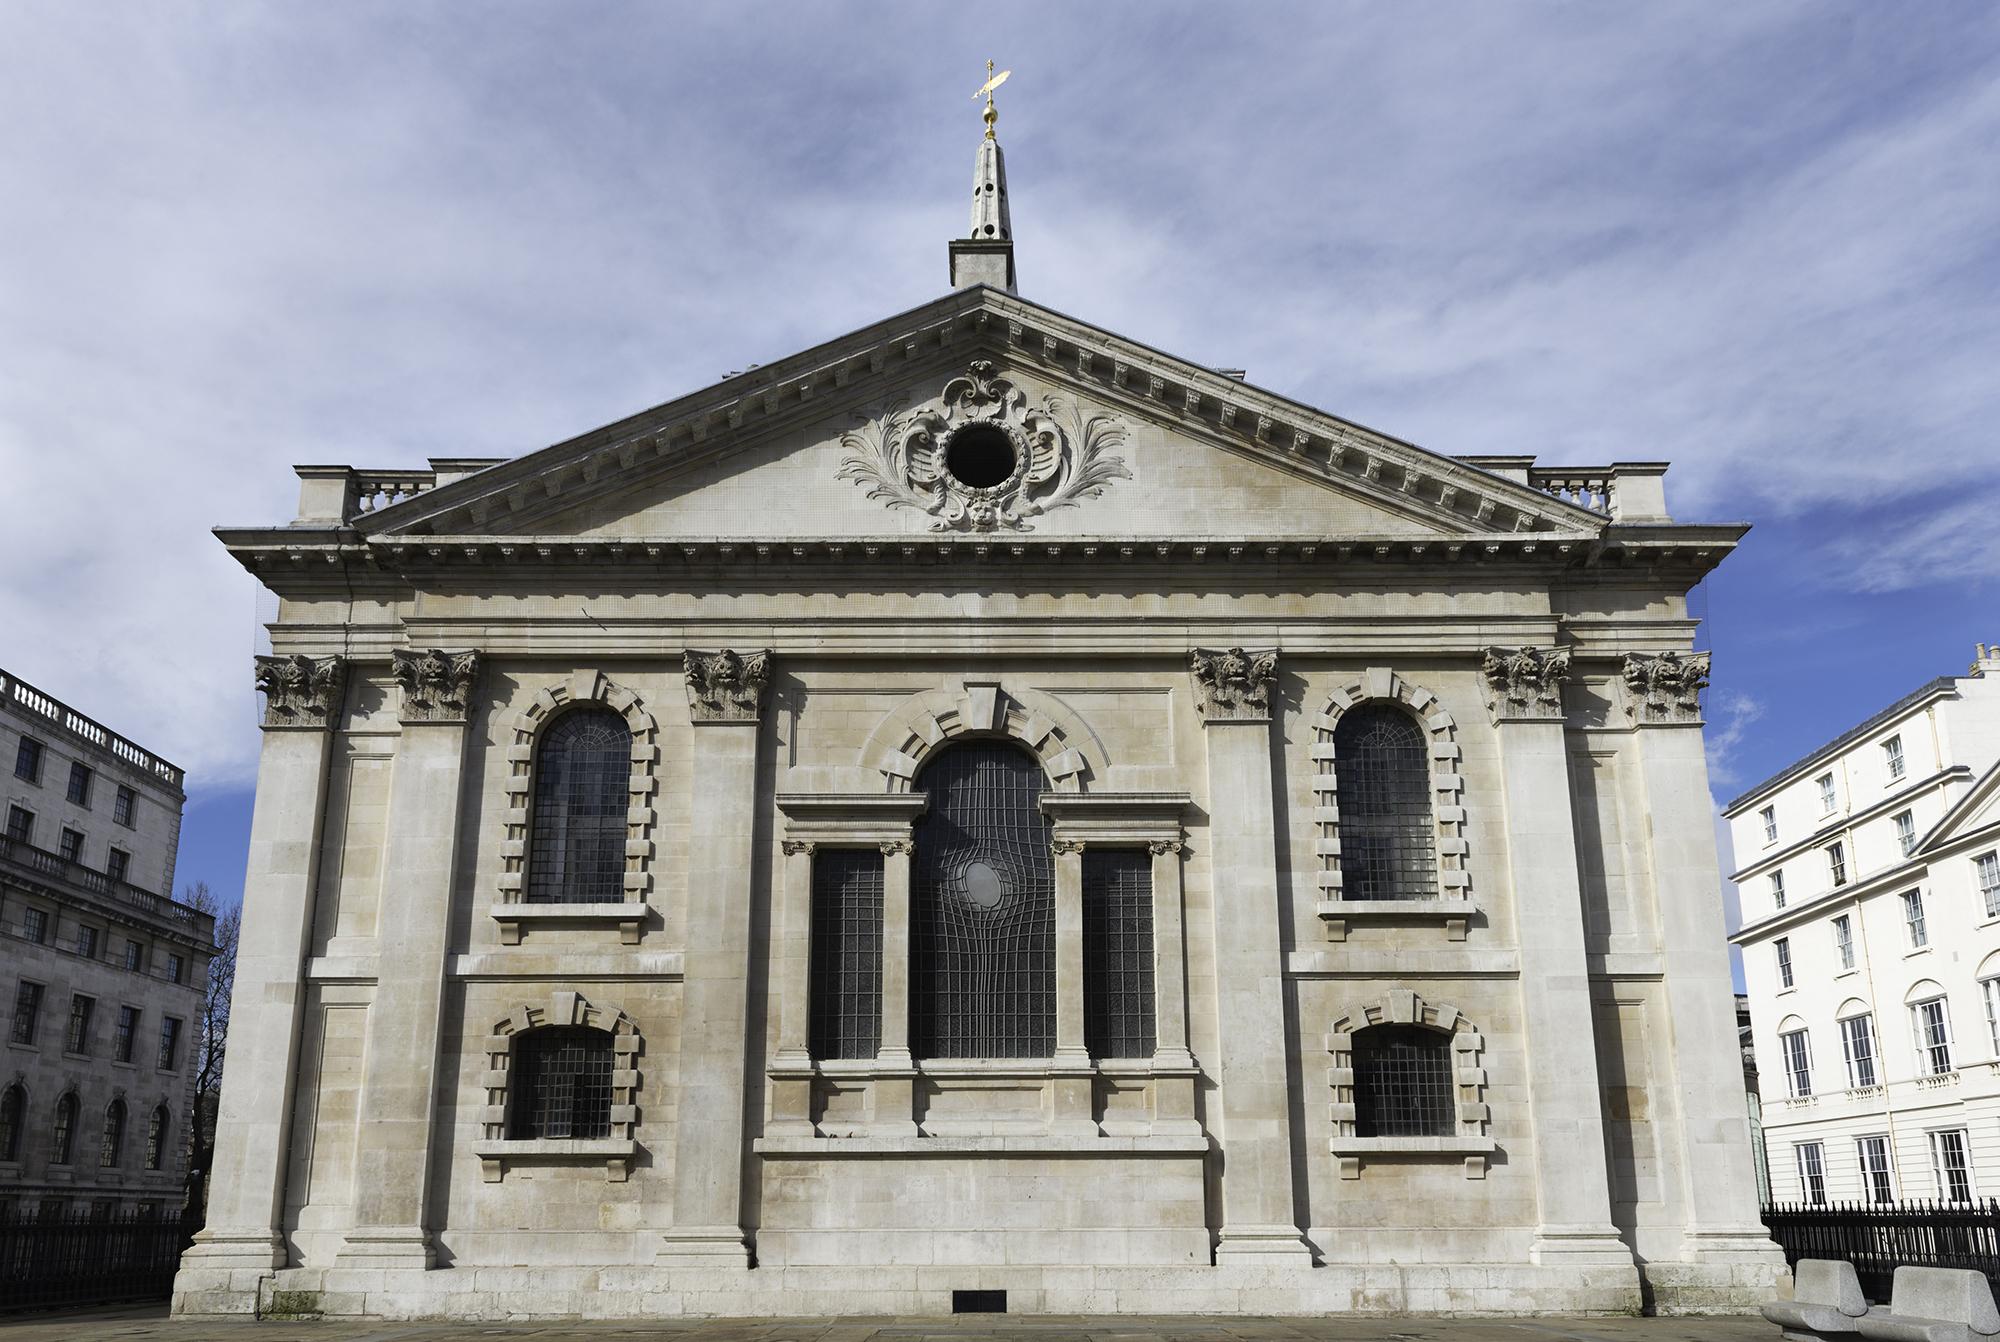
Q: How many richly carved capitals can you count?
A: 6